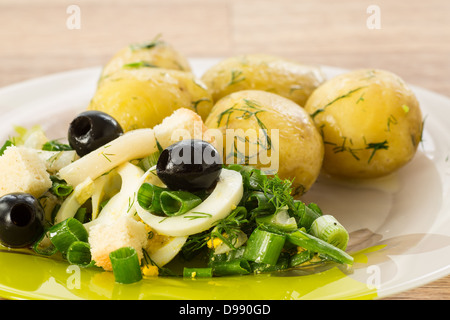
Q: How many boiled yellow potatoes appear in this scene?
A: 5